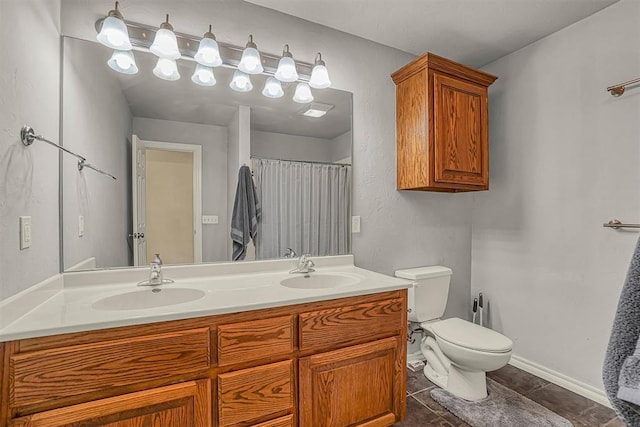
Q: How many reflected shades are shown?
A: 6